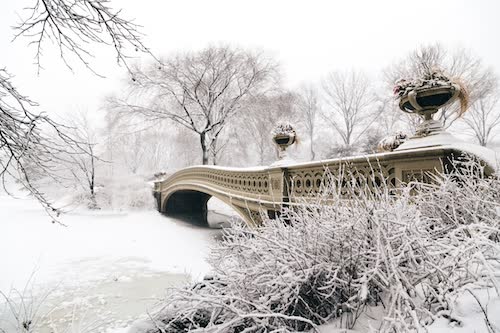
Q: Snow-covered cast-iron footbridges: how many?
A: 1